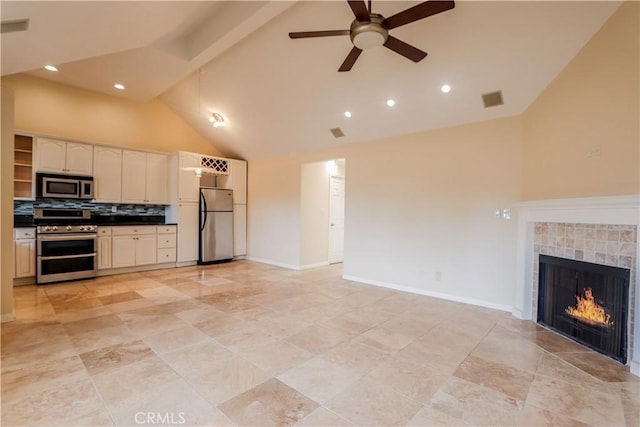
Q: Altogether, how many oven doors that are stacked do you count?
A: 2